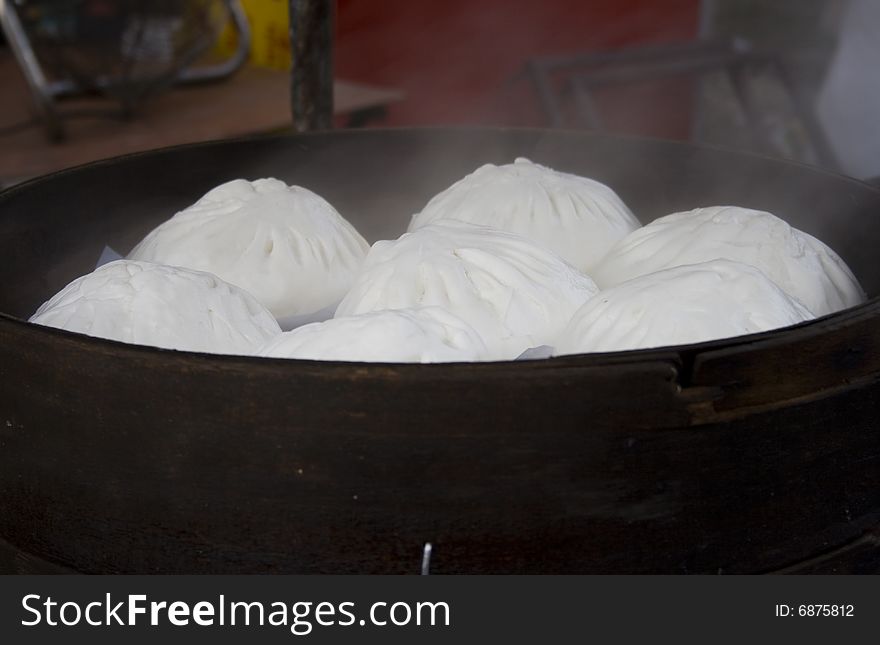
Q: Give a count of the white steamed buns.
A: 7